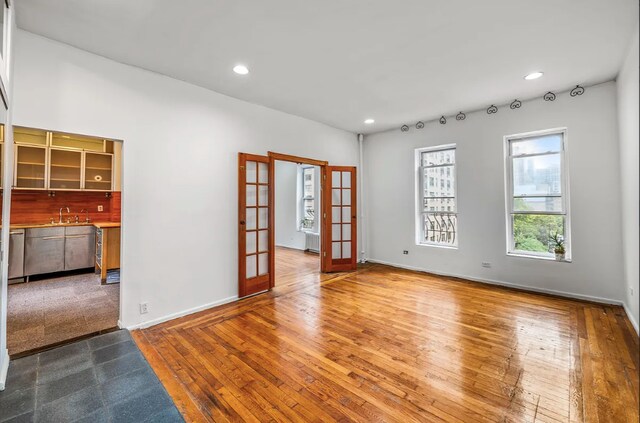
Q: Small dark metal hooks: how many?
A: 8